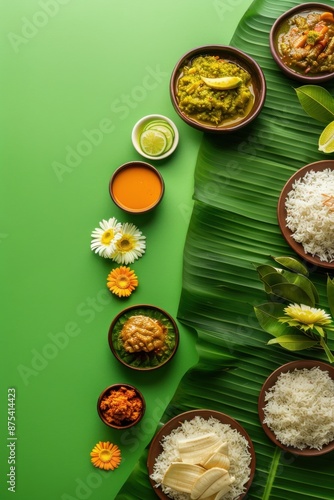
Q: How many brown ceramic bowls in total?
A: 8